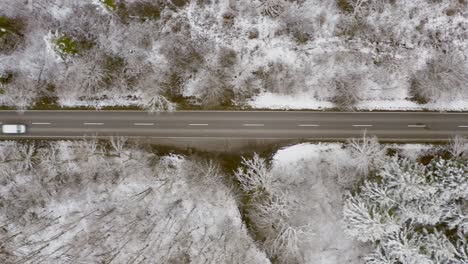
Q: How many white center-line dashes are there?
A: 9